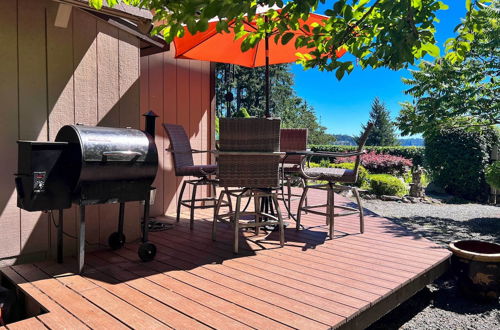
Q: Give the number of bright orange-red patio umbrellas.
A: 1